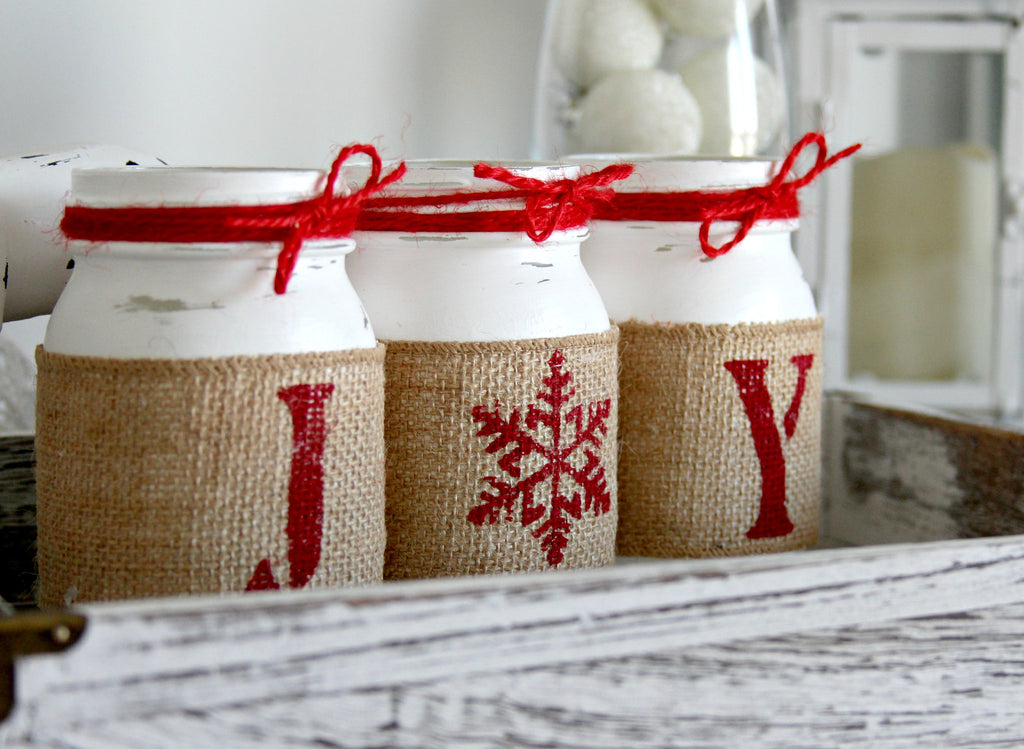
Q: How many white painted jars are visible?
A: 3